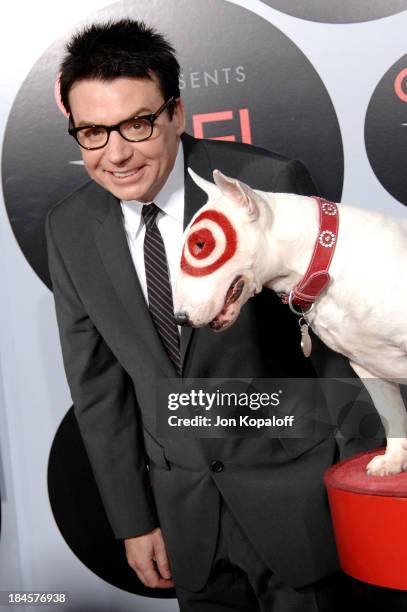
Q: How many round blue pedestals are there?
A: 0